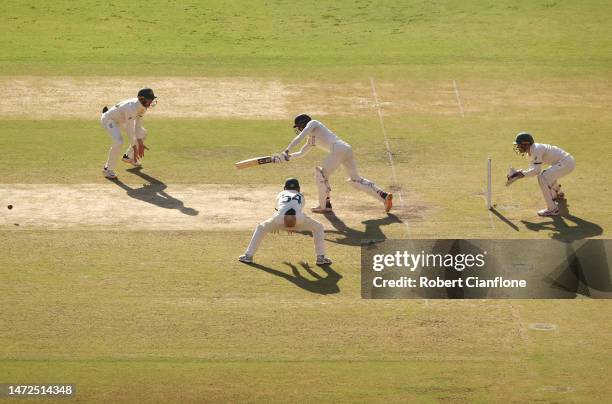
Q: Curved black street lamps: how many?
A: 0